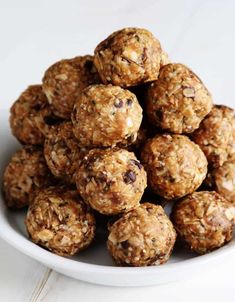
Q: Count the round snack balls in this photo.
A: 14